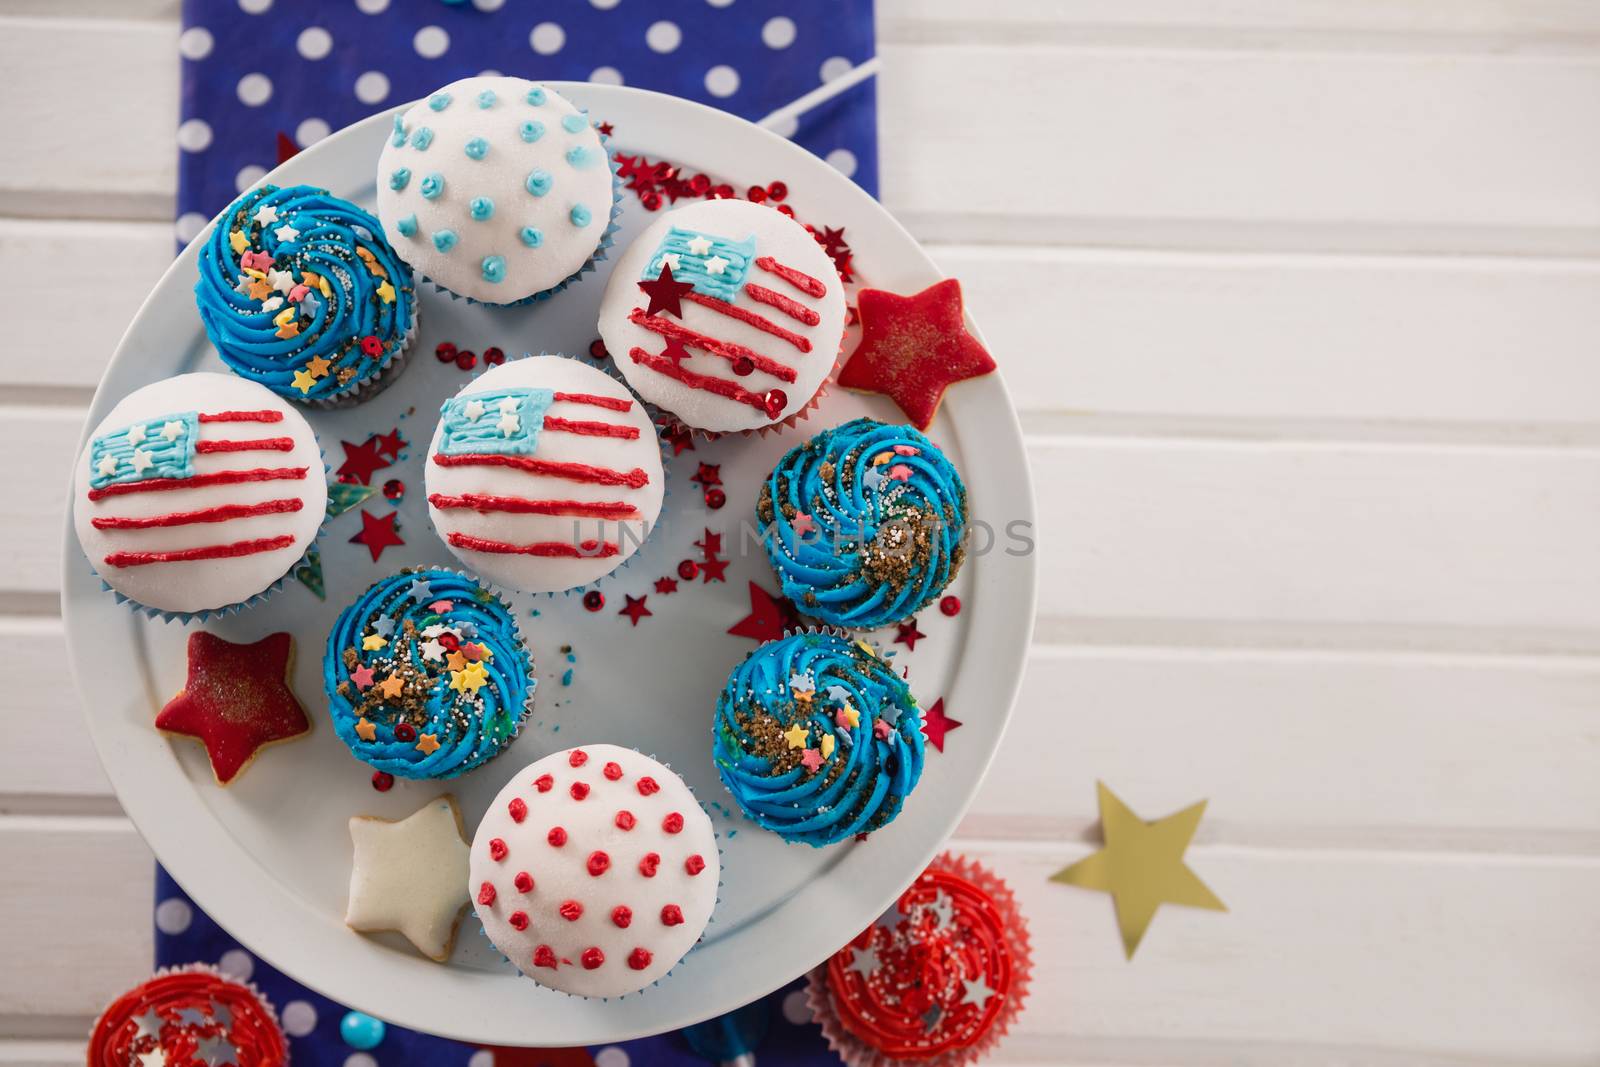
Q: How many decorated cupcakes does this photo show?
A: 11